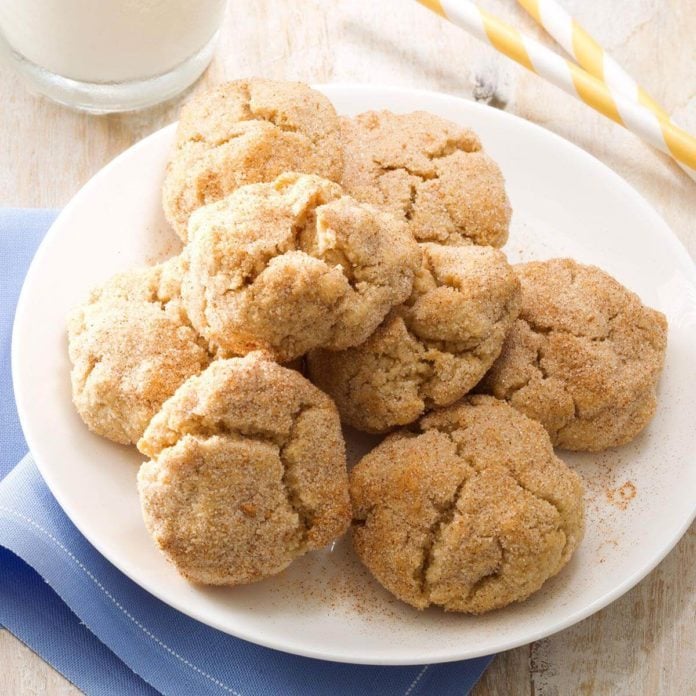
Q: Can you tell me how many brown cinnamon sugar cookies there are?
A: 8